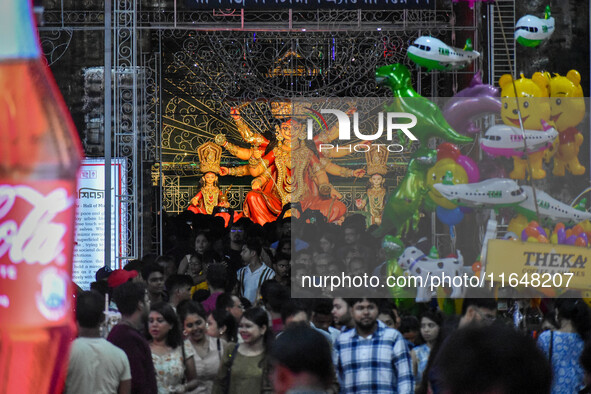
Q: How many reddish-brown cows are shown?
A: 0